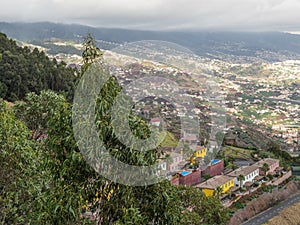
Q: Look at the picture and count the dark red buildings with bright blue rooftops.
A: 2